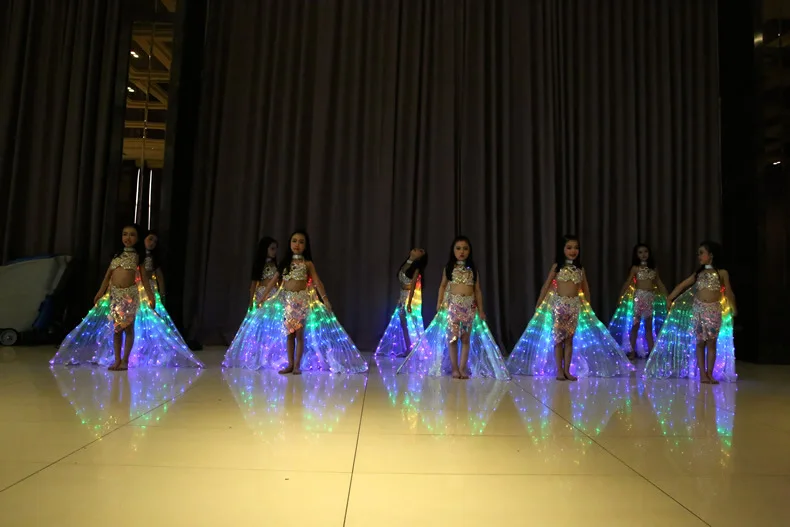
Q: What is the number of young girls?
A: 9